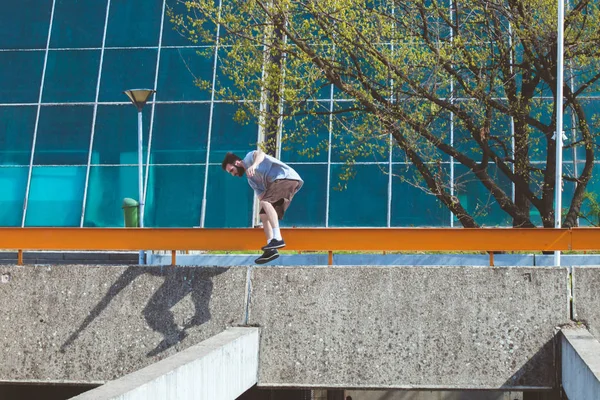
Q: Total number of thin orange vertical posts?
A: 4